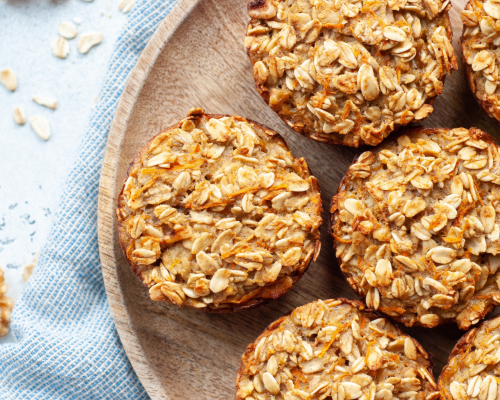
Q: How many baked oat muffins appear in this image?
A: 6